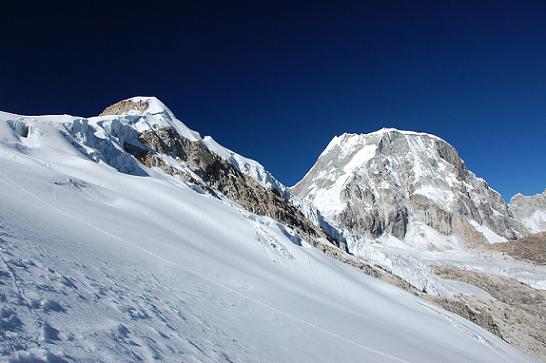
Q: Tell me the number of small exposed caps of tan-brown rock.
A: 1